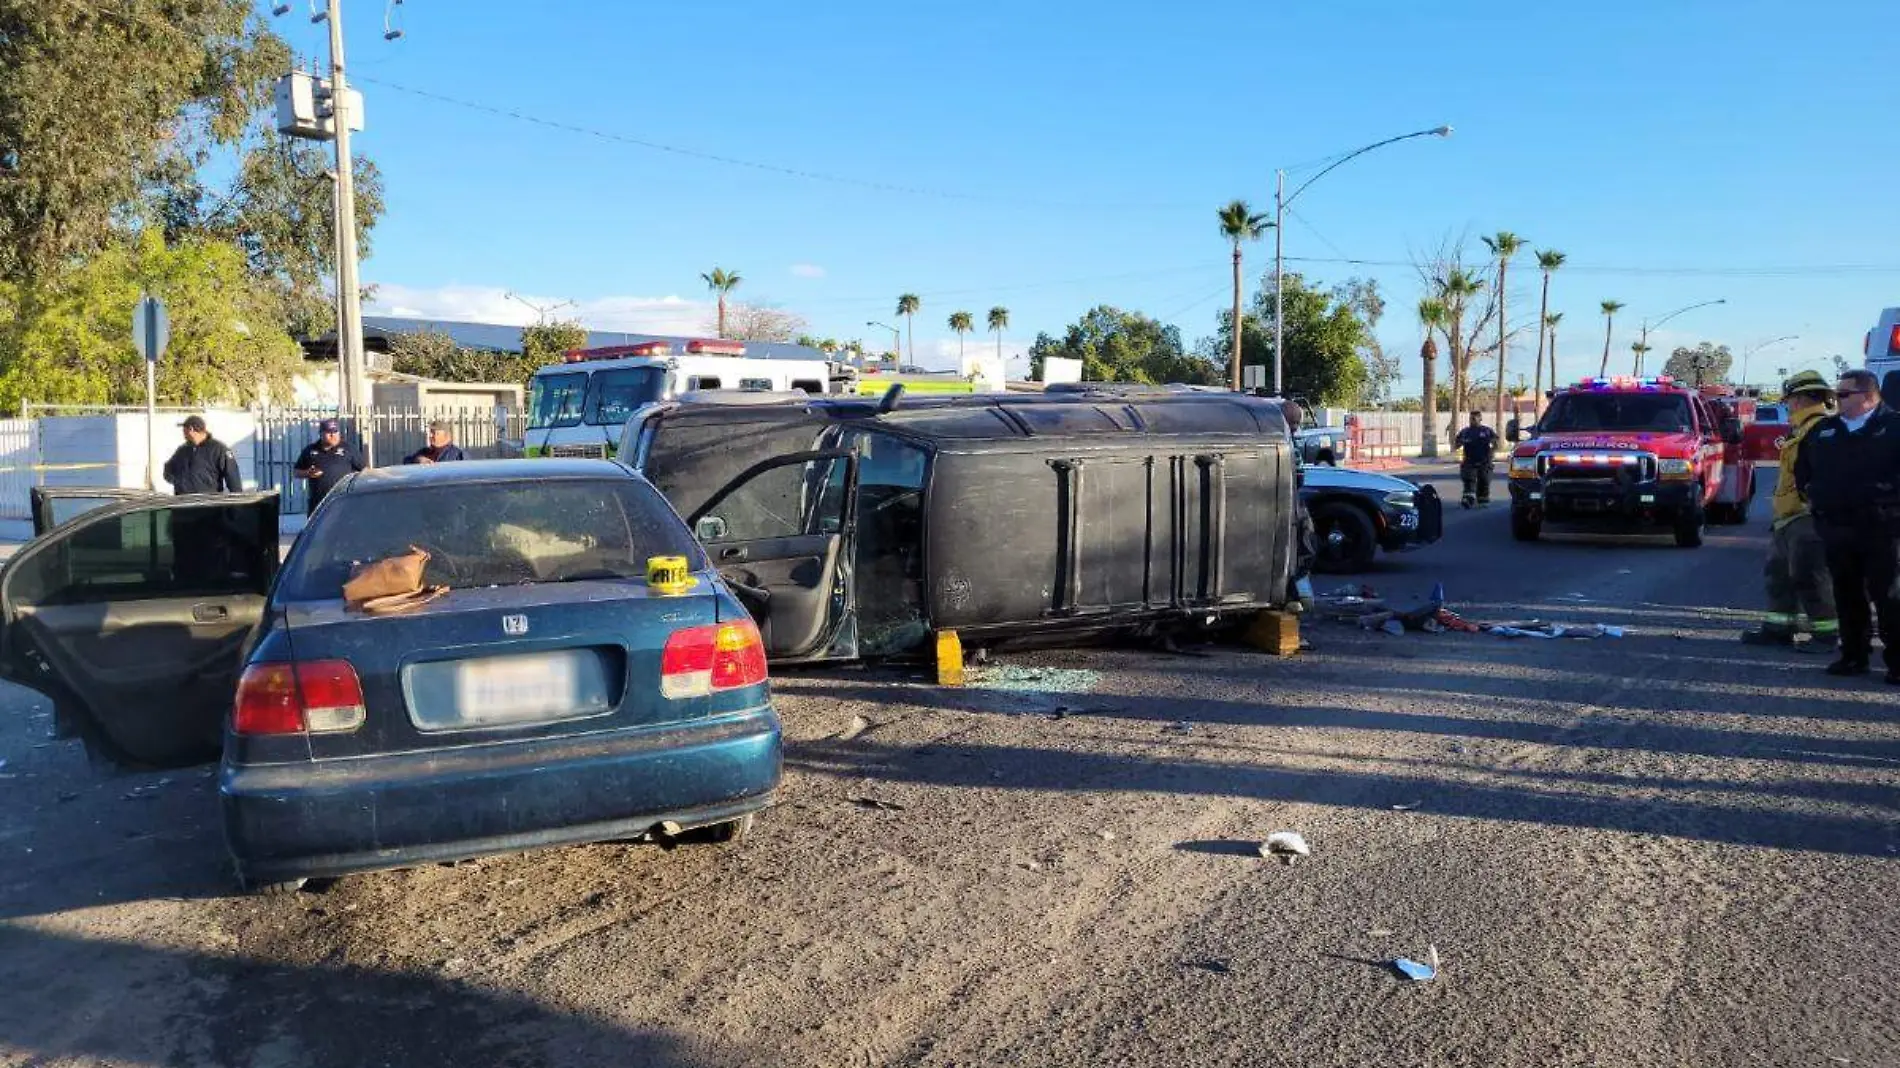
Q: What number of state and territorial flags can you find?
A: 0